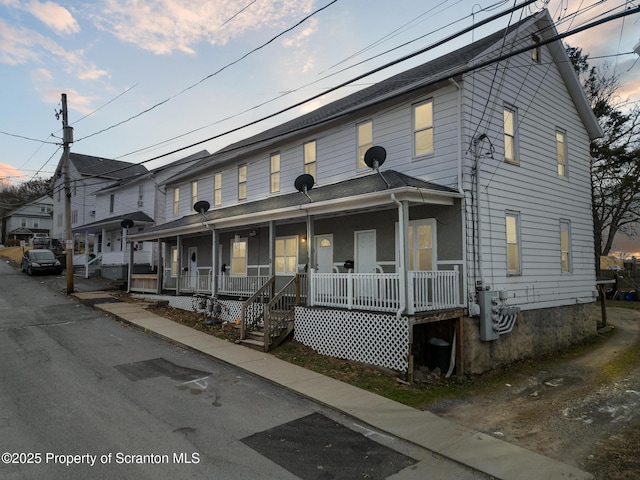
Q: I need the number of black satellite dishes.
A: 4